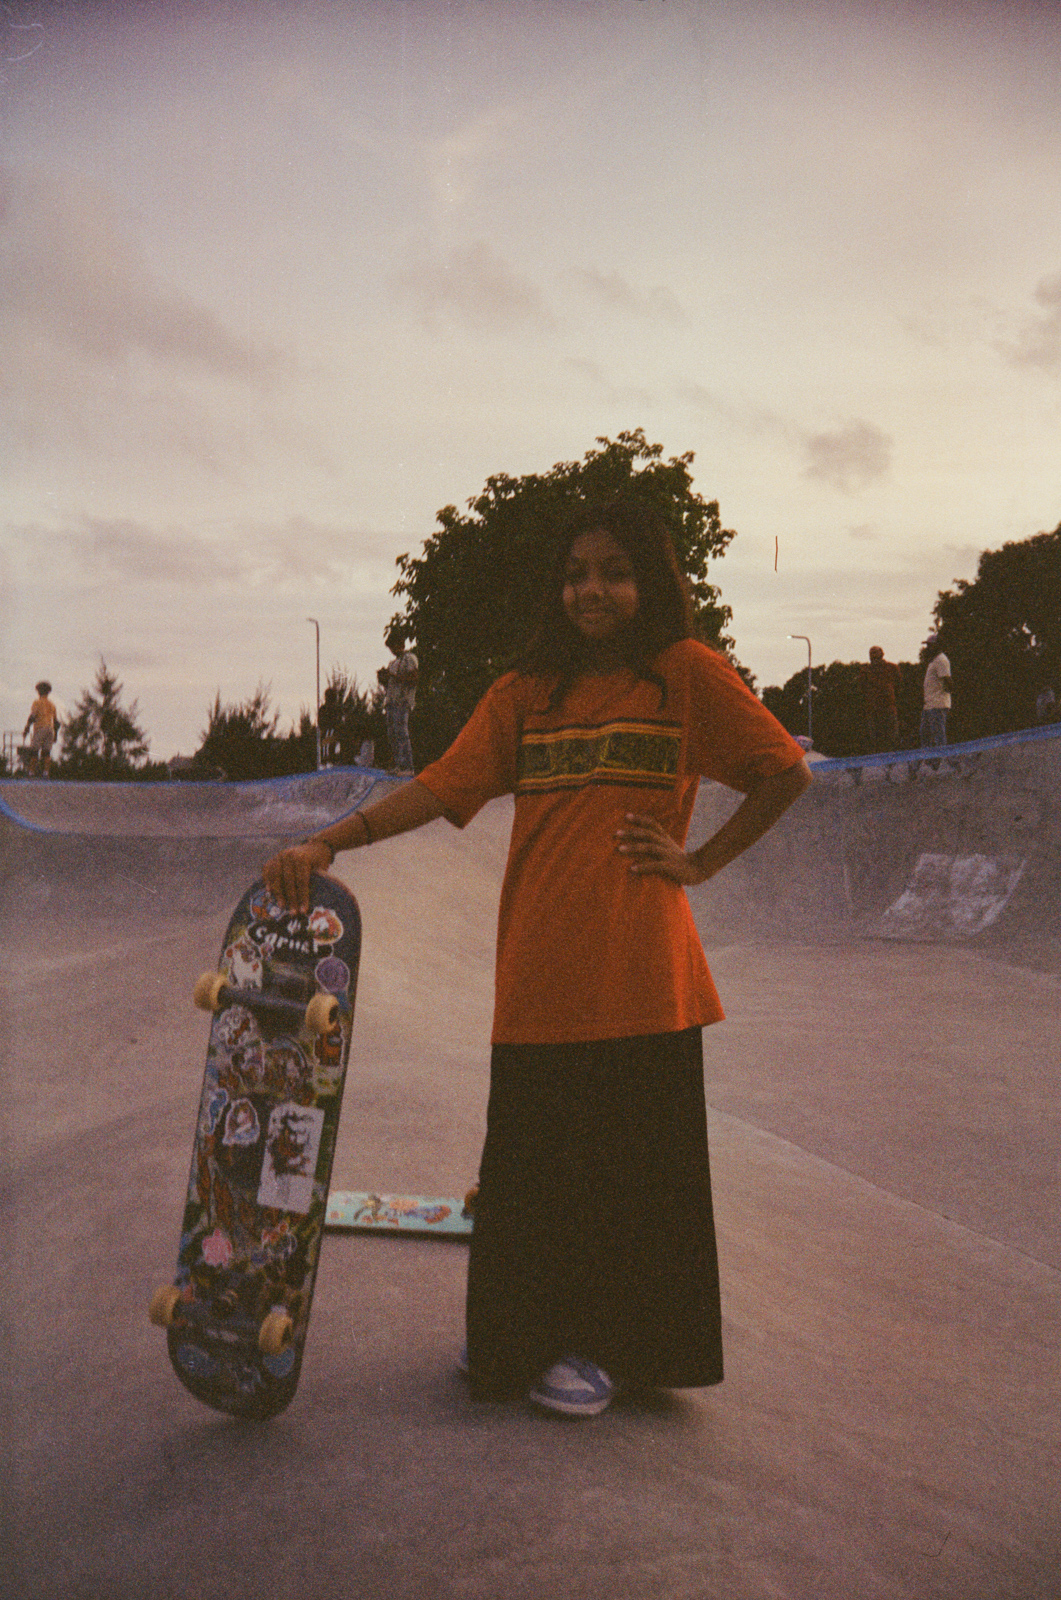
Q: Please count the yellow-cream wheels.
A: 4